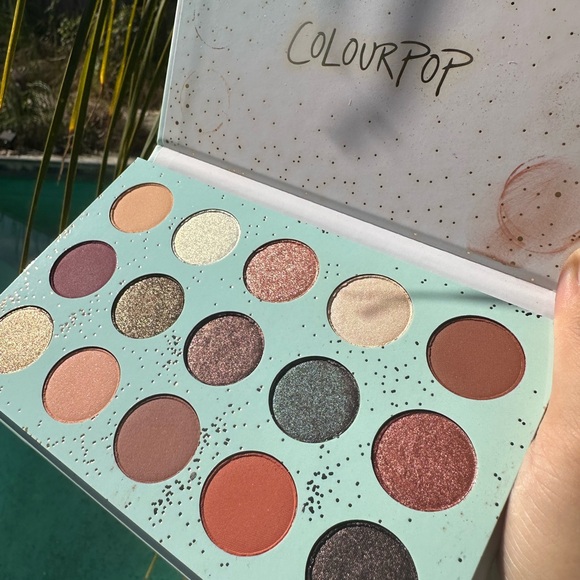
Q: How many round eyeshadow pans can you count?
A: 15